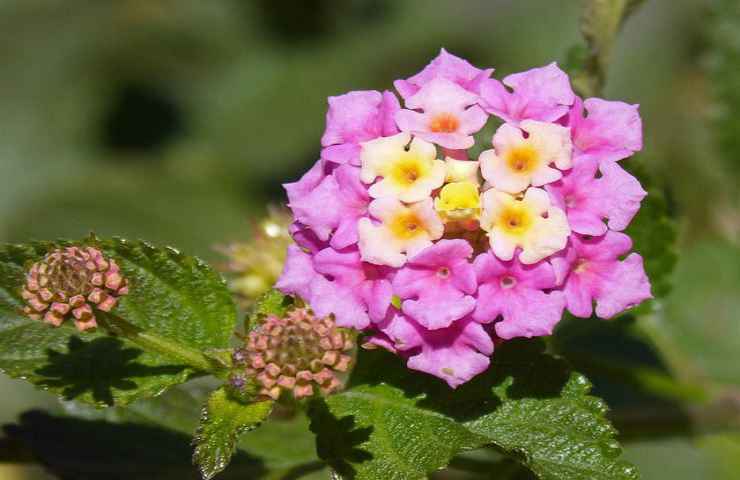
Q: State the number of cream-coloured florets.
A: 4